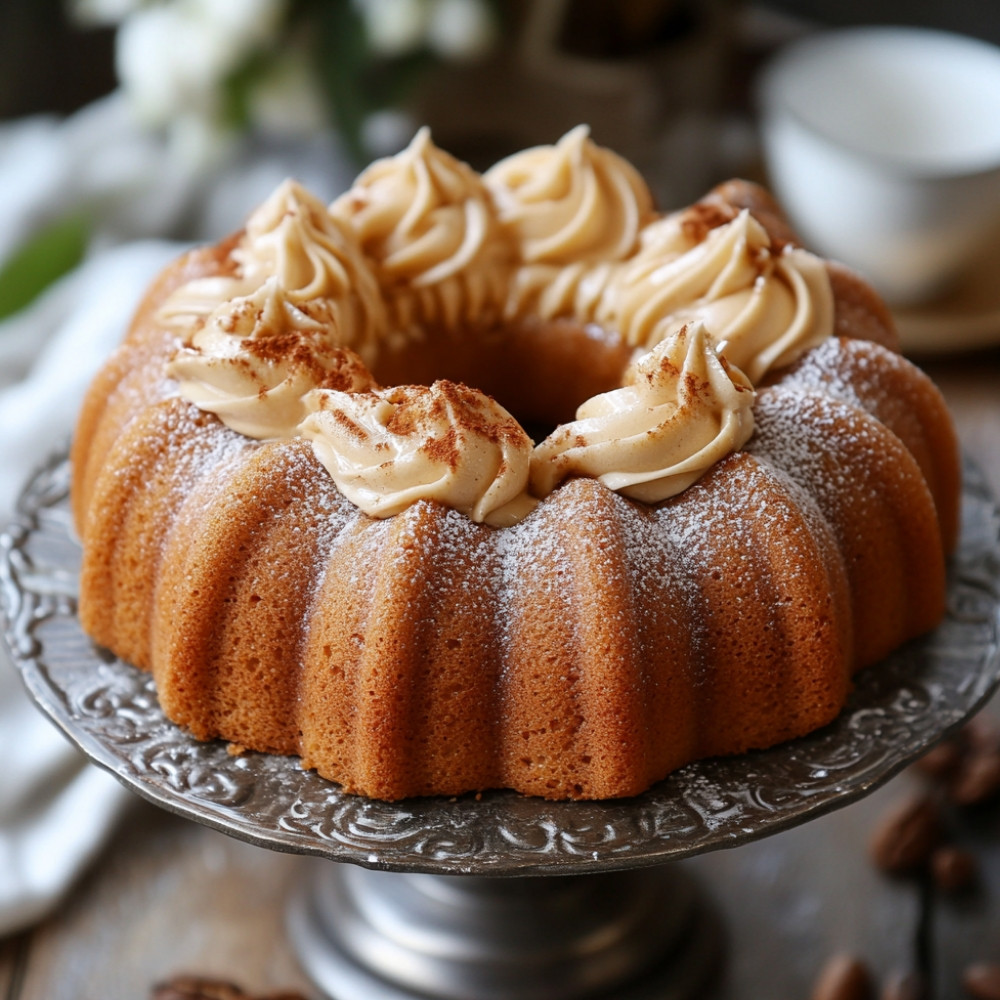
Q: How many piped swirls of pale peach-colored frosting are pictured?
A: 7